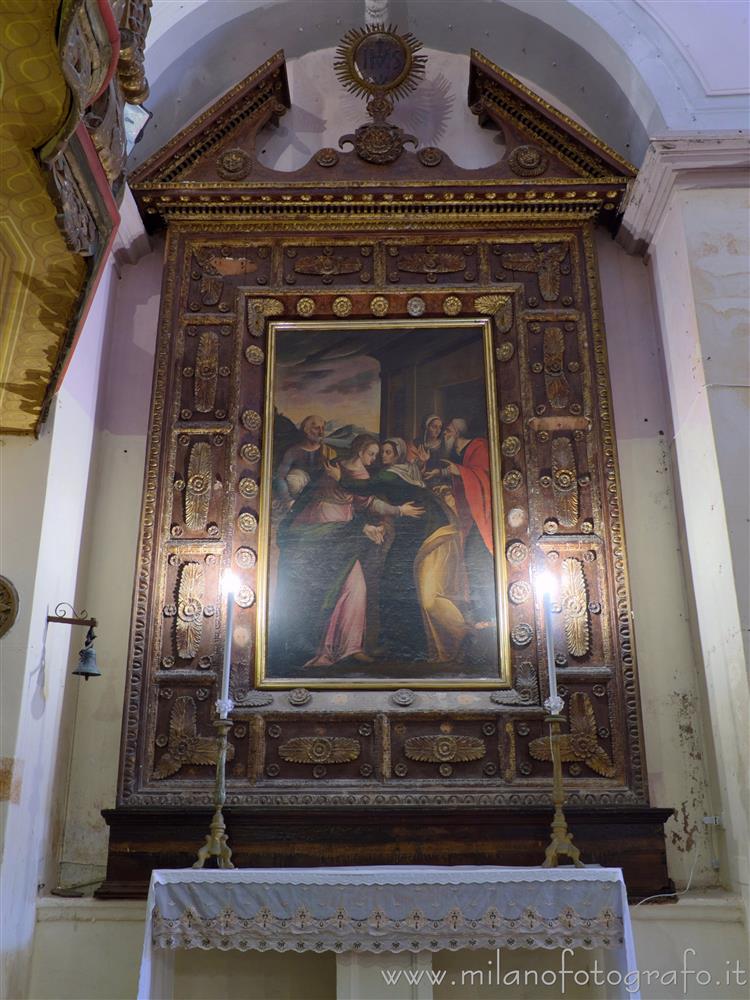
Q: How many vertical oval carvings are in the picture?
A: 6